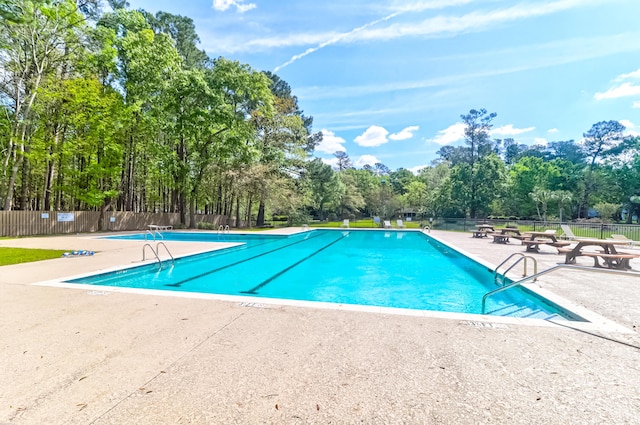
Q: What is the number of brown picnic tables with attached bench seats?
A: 4